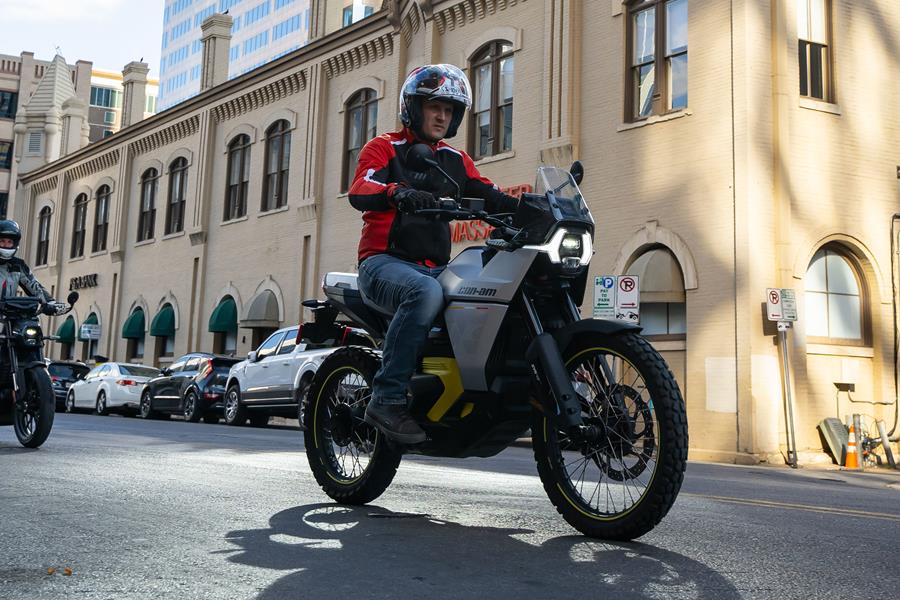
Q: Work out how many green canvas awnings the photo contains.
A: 5